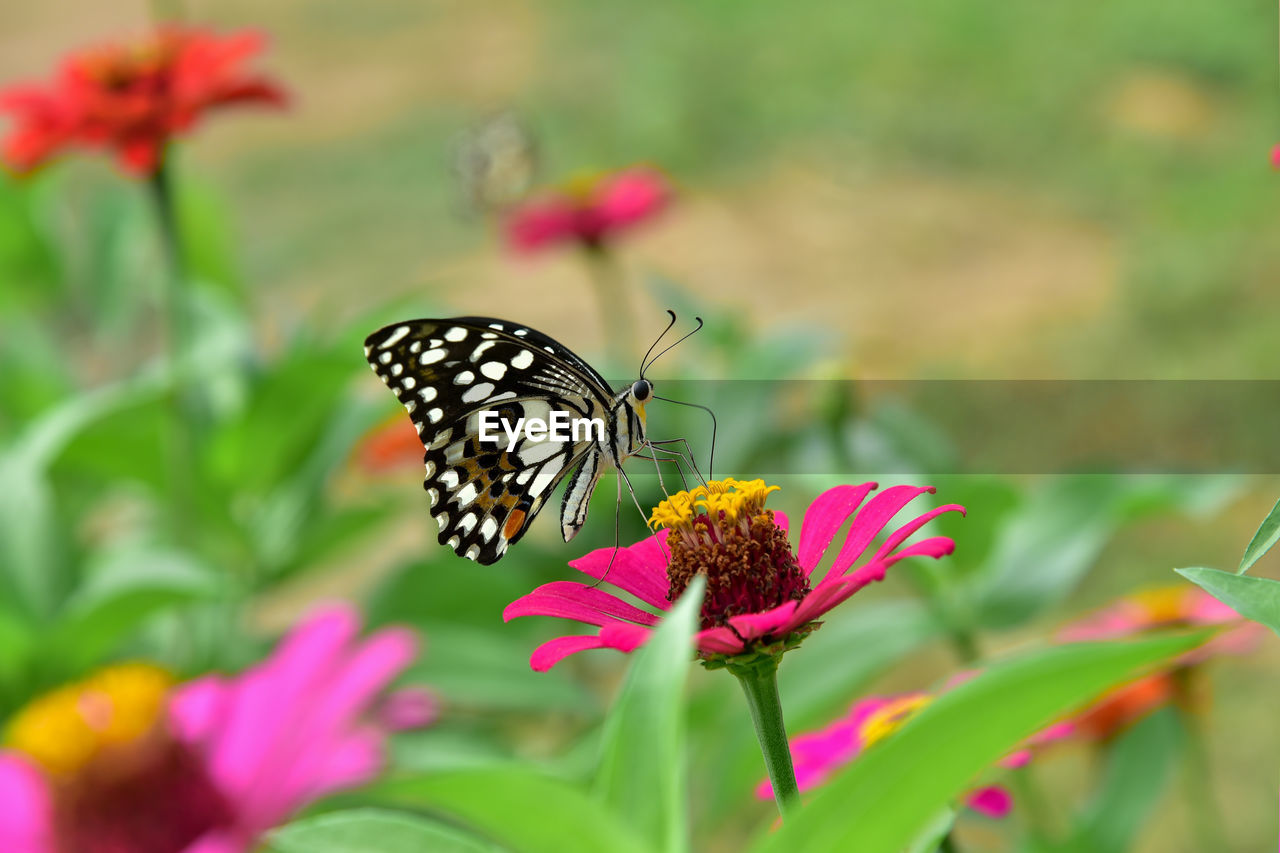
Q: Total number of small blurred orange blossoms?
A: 2